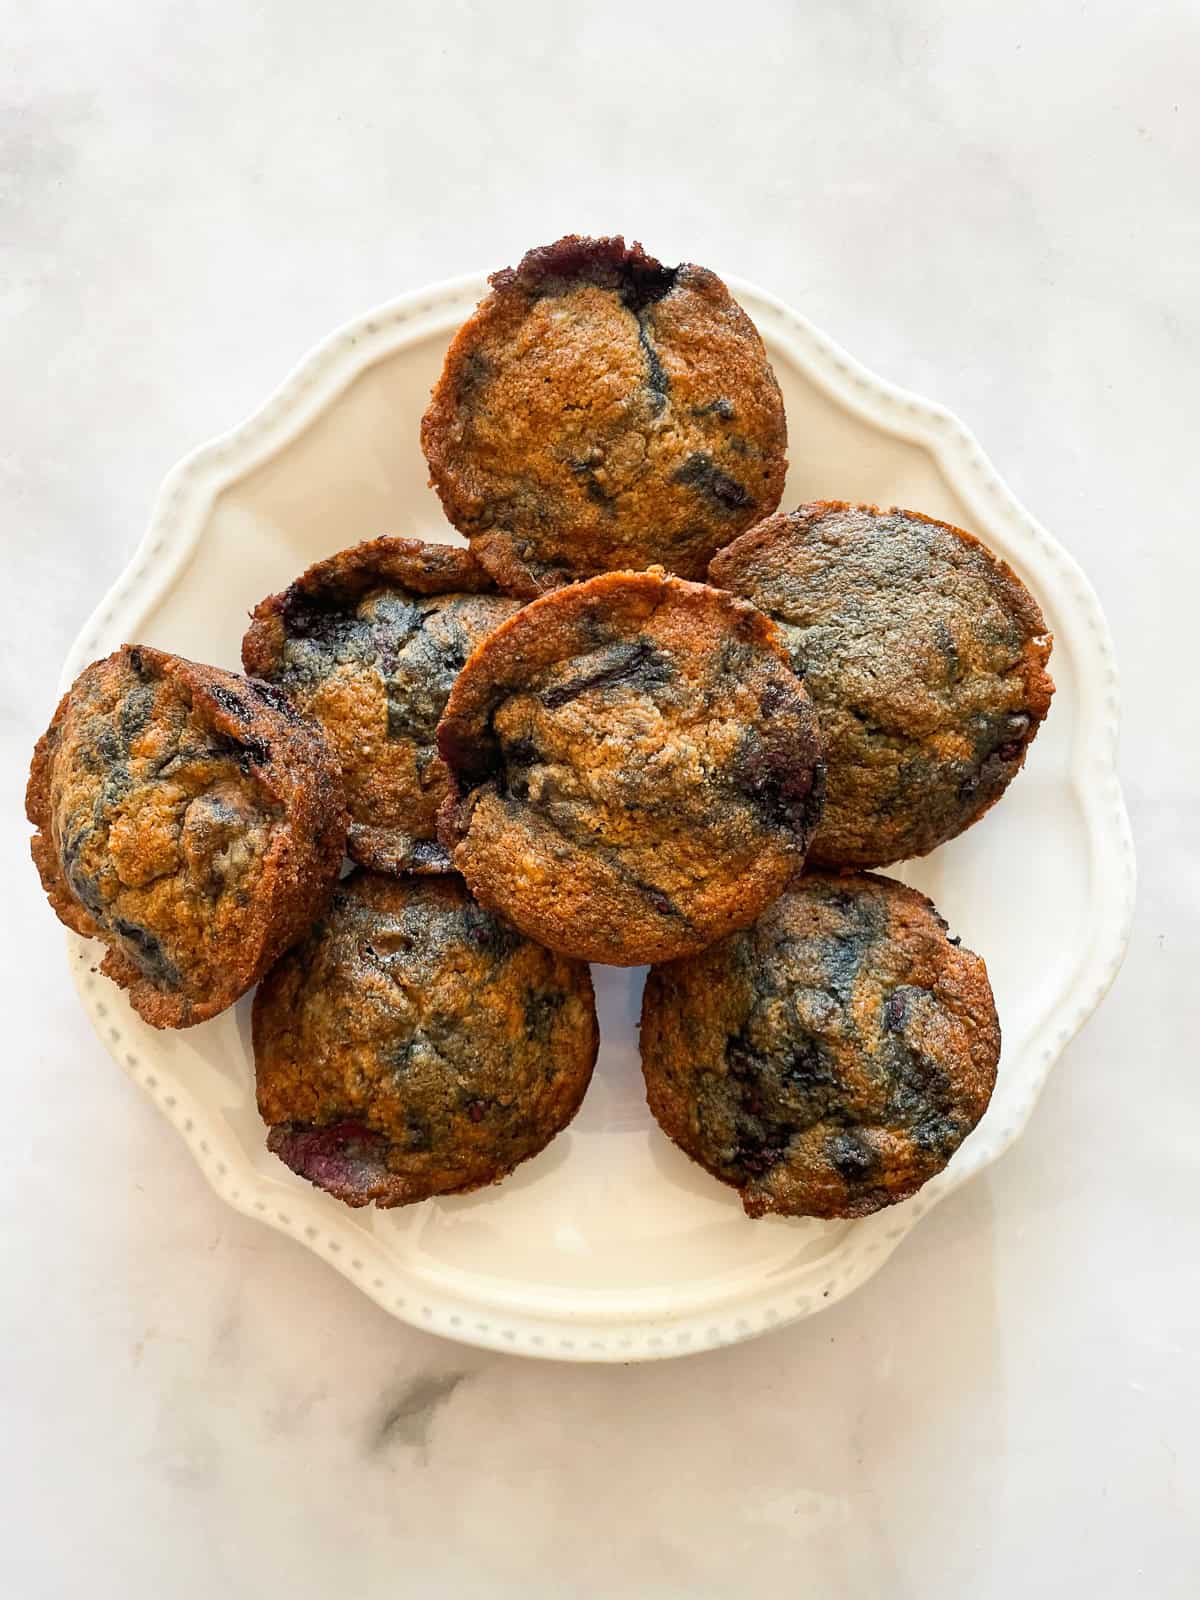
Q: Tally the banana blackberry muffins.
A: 7